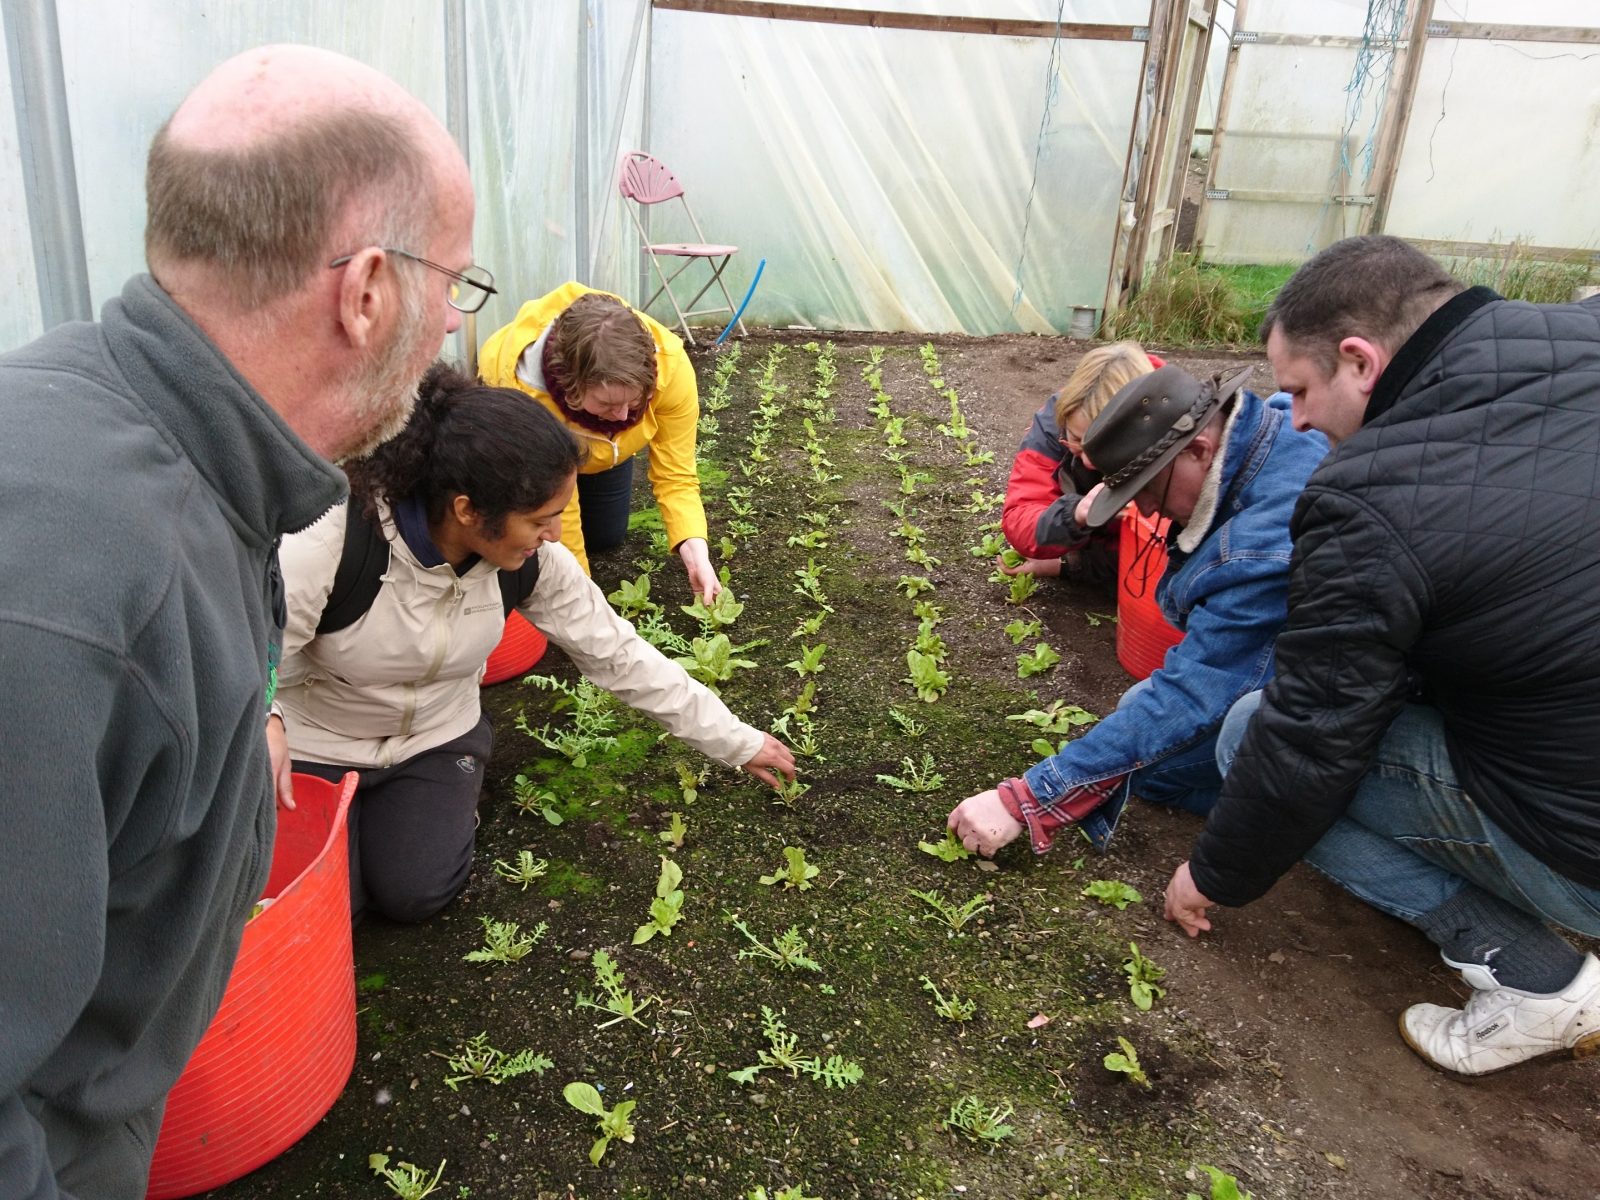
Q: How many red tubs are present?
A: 3